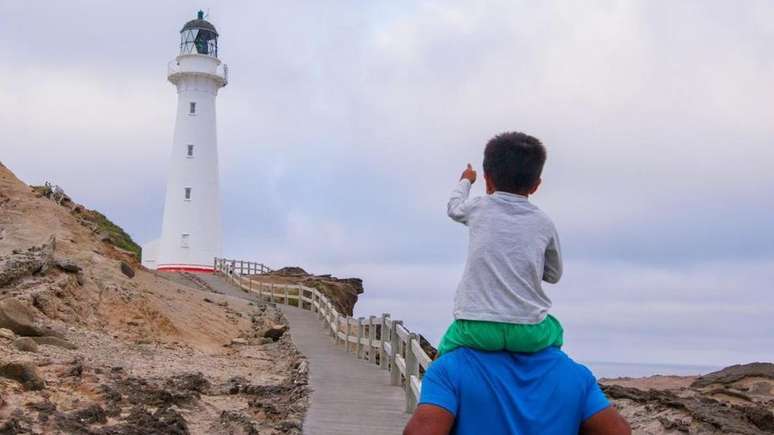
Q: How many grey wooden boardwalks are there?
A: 1